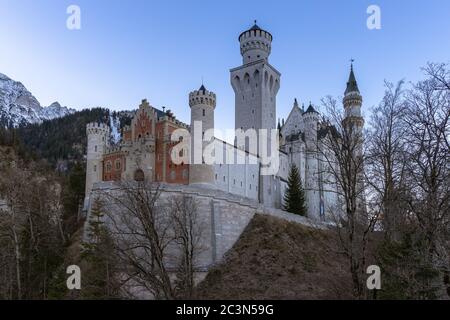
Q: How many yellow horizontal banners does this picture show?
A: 0